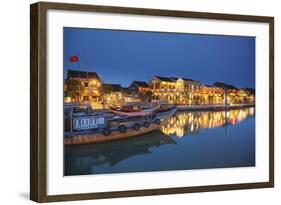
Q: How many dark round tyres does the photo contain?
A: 5